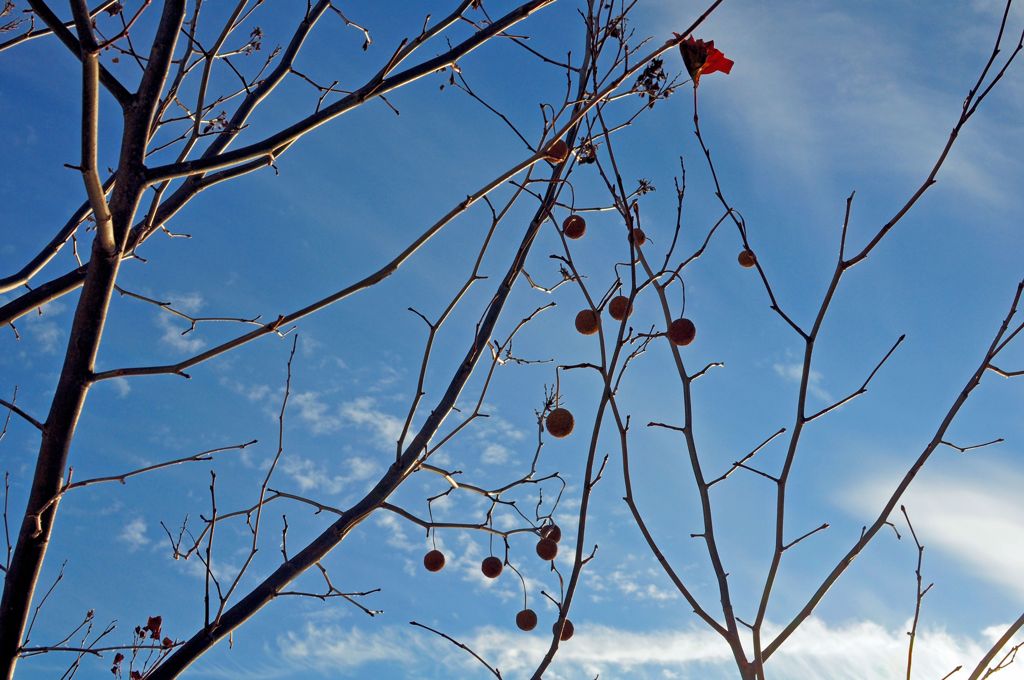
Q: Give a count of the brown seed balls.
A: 14